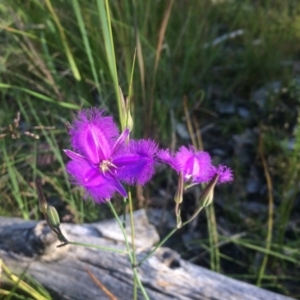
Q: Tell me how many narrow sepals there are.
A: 3